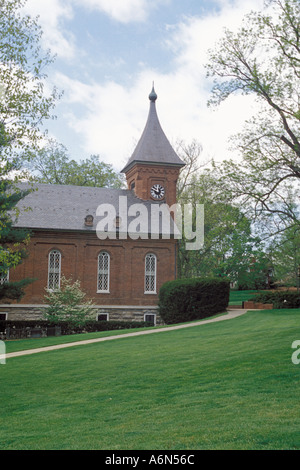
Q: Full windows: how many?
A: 3